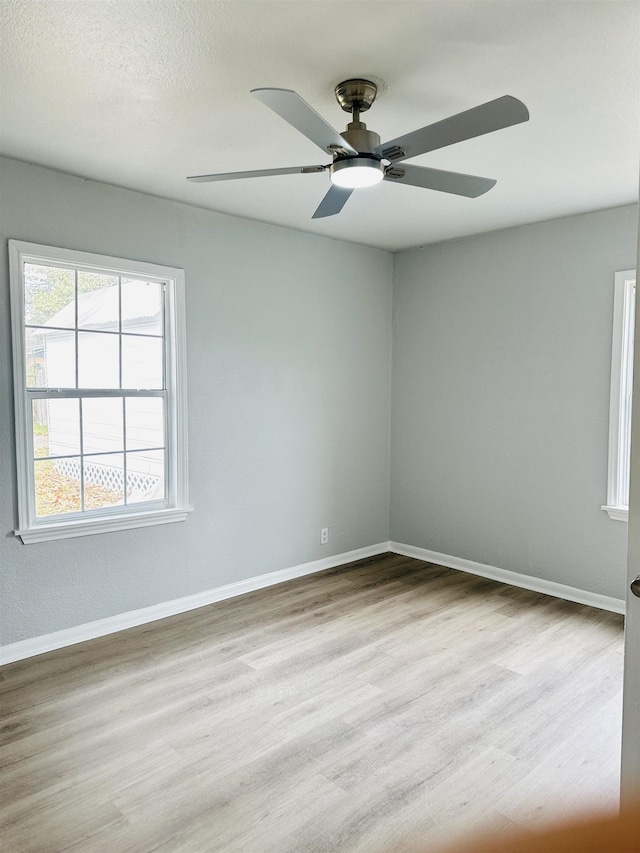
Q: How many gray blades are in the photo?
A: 5